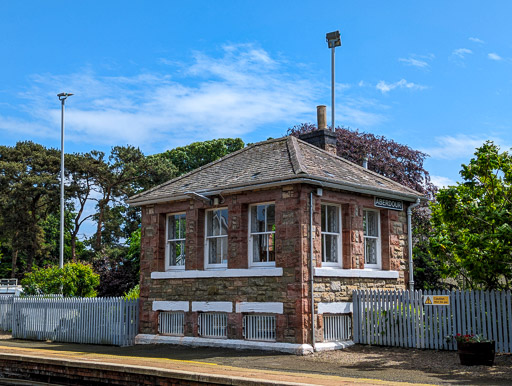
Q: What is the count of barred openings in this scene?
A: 4